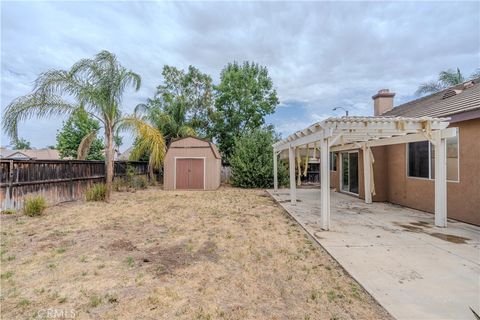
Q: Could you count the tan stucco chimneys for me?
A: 1